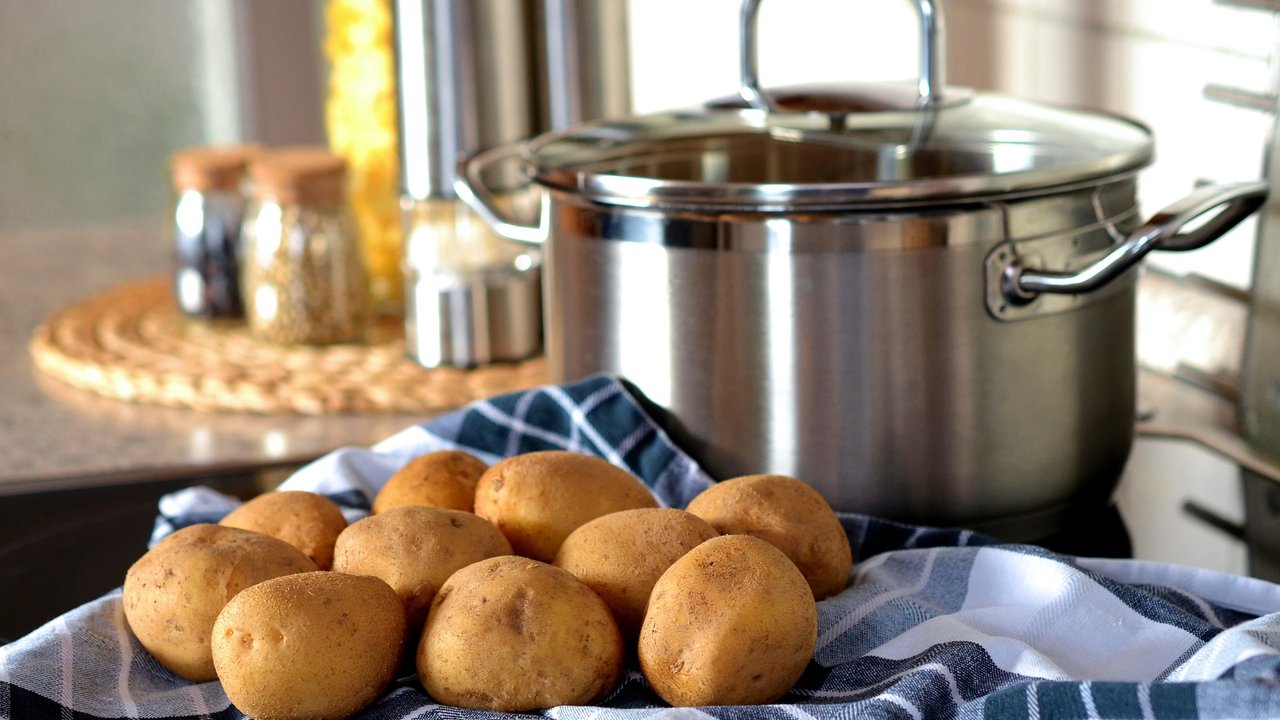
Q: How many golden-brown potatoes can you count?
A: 10